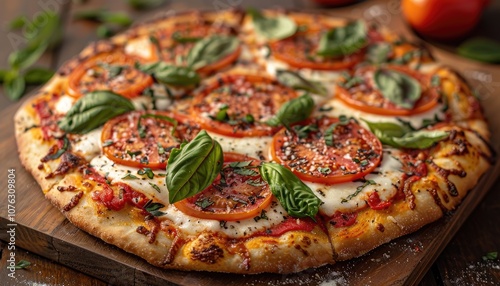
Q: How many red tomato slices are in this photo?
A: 8